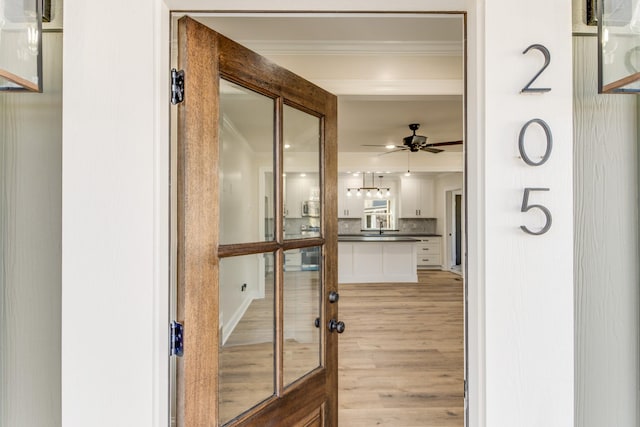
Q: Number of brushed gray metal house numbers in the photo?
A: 3